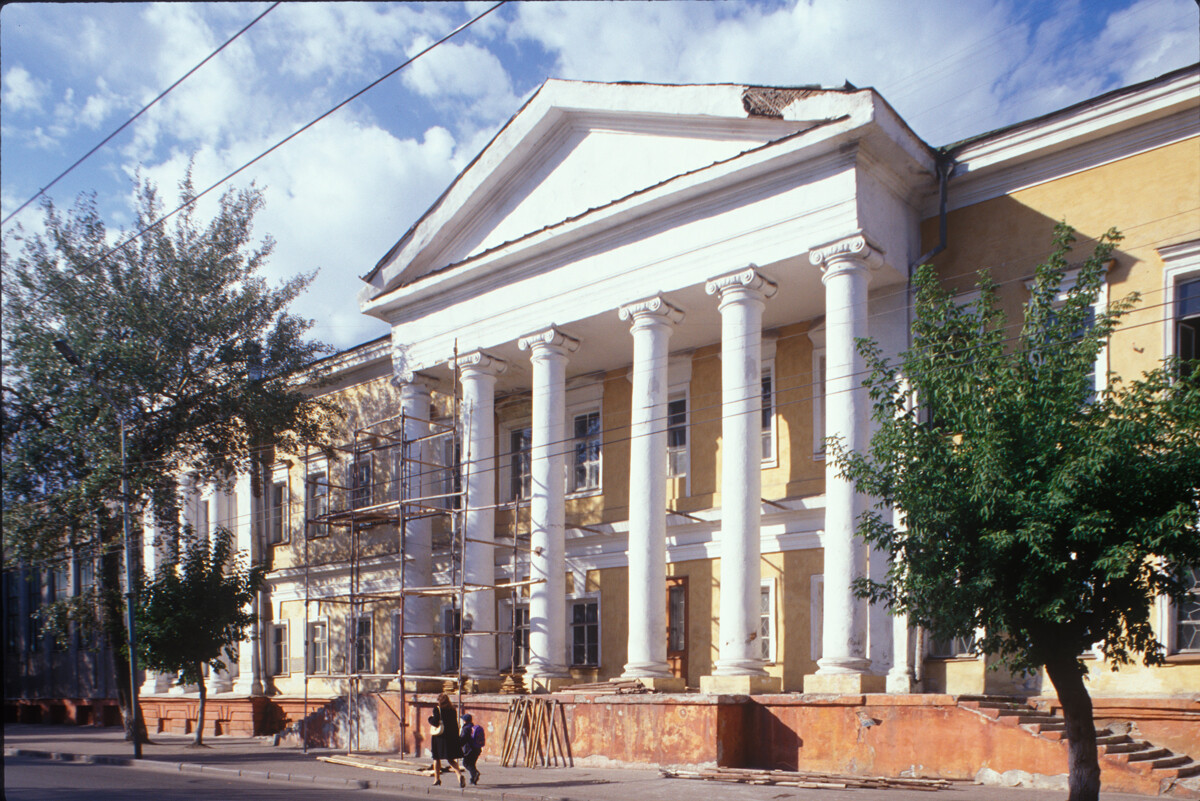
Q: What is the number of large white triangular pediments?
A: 1